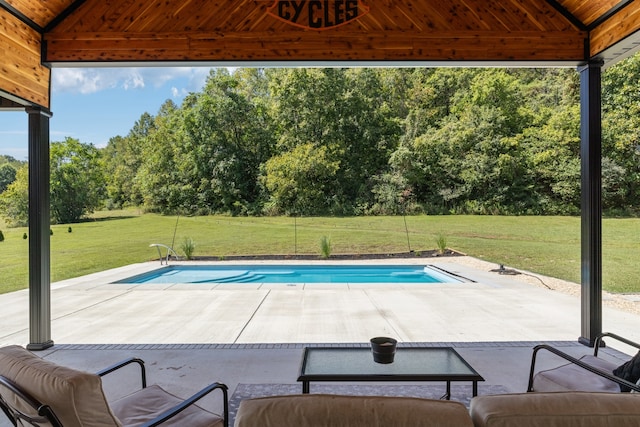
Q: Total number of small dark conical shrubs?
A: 4